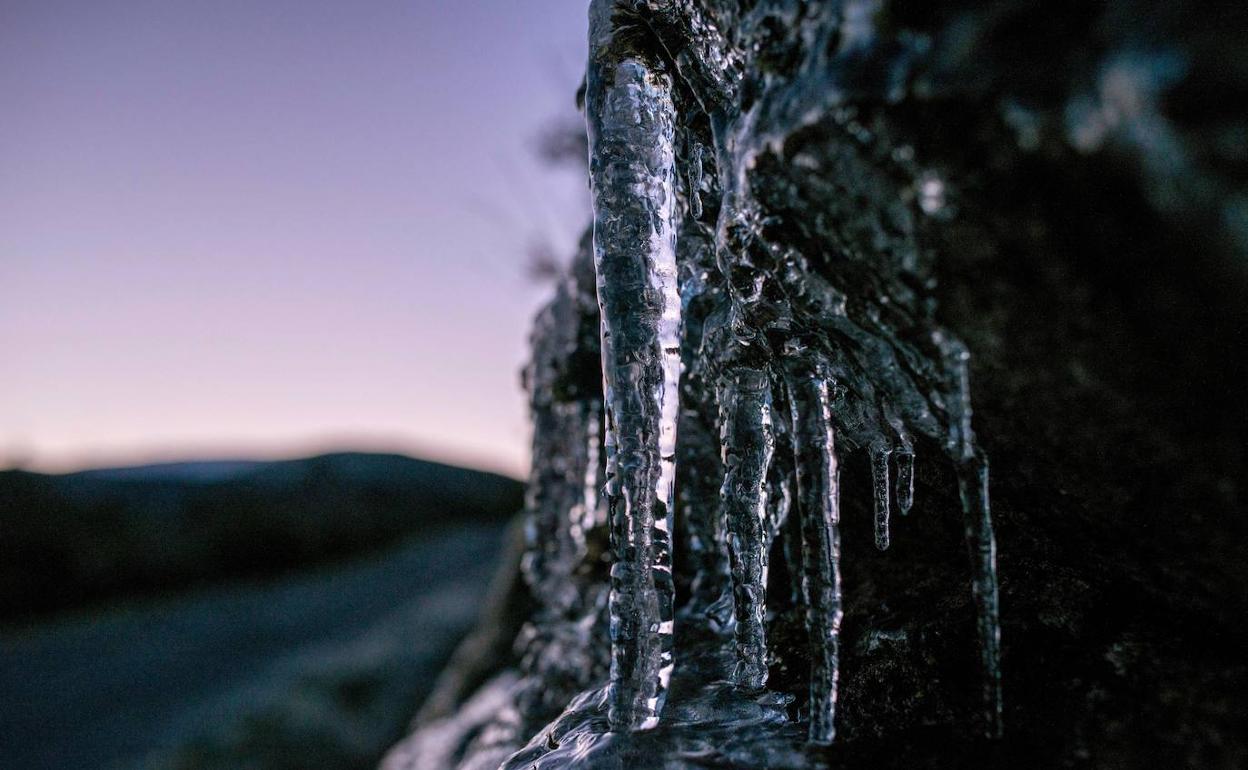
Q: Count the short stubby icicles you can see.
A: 2